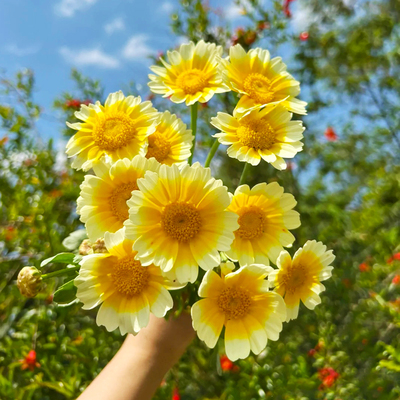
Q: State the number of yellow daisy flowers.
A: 11